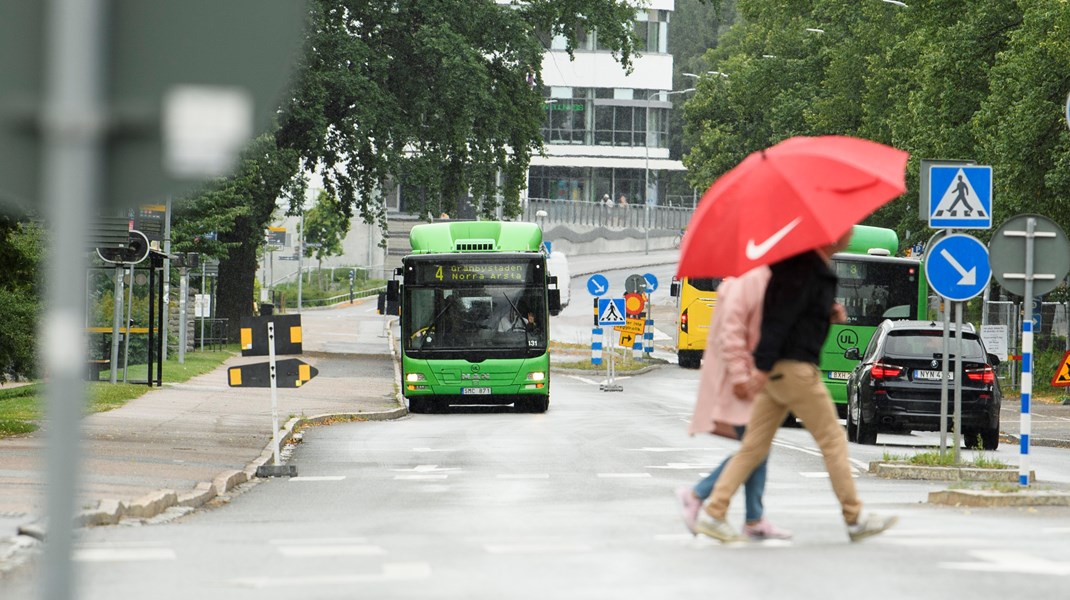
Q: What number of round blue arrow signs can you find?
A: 3